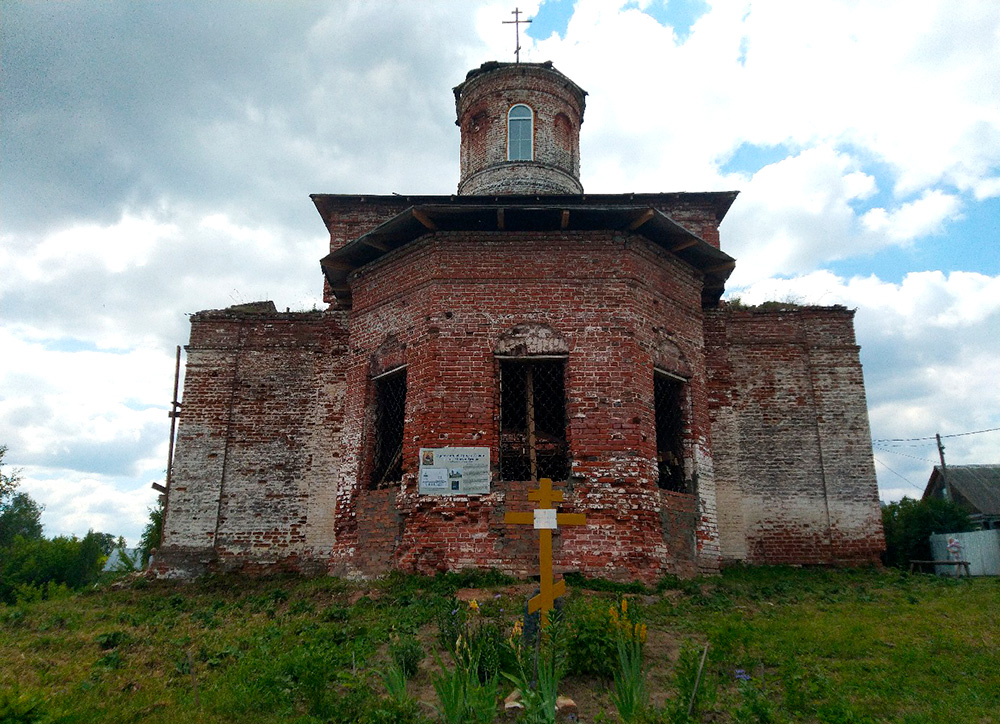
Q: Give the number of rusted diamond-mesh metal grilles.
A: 3